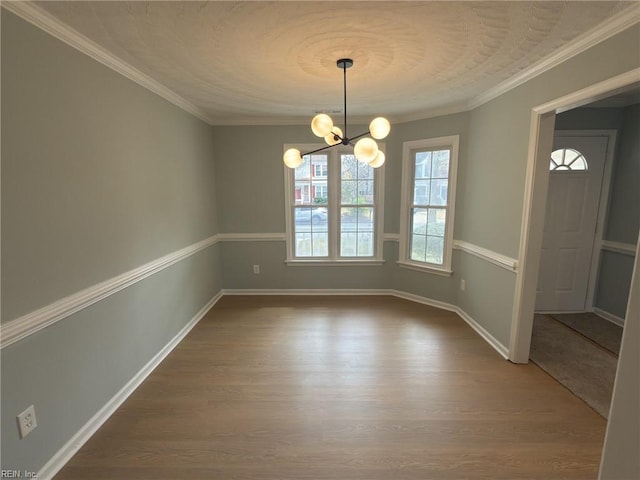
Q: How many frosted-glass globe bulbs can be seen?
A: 6